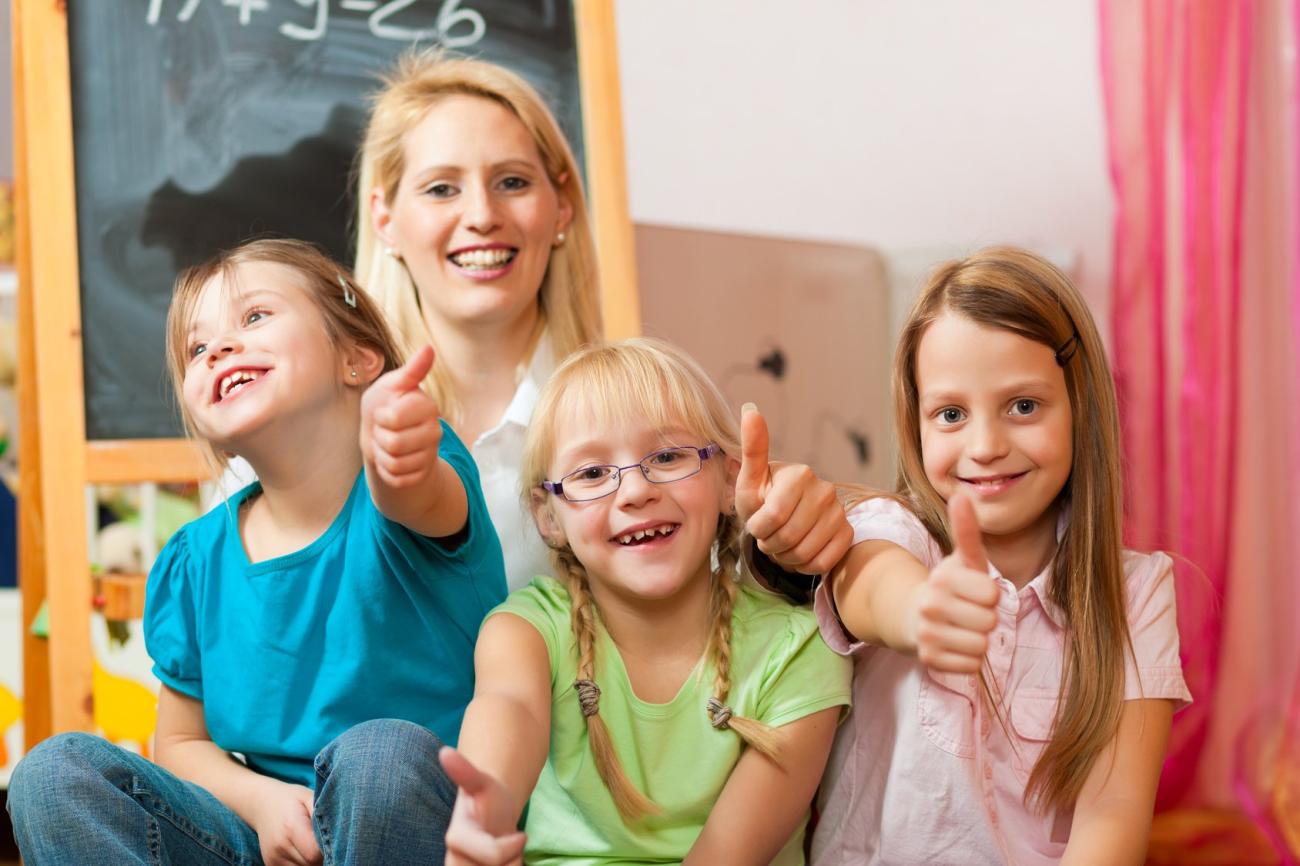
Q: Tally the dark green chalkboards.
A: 1